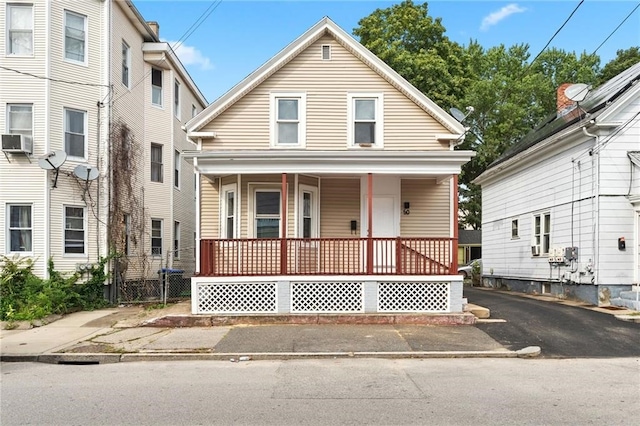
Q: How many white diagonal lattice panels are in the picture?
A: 3